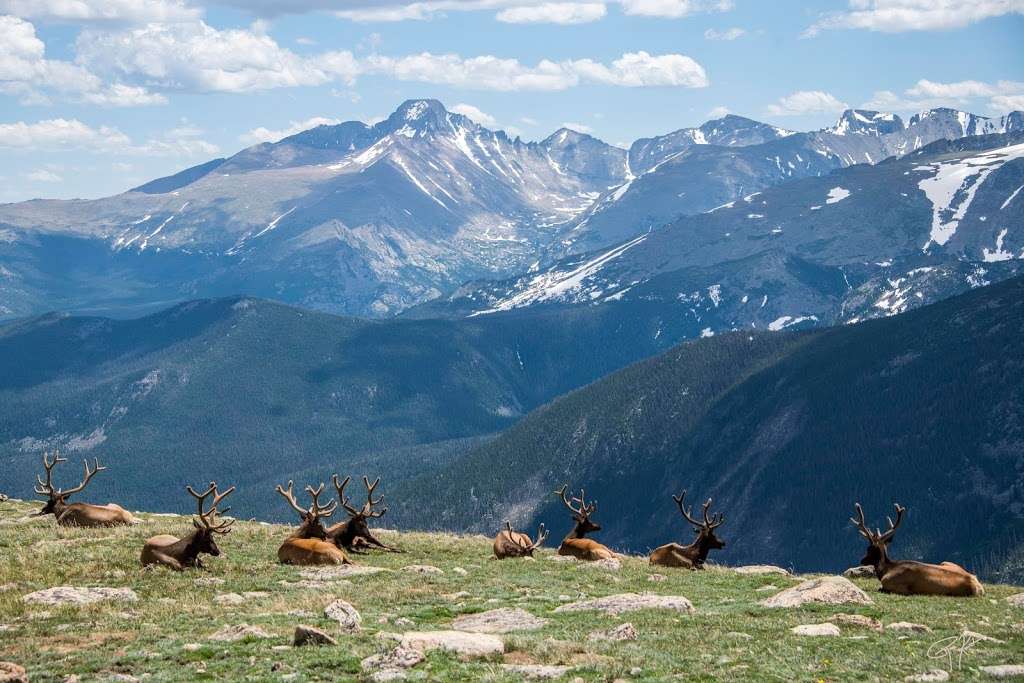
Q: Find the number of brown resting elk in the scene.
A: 8